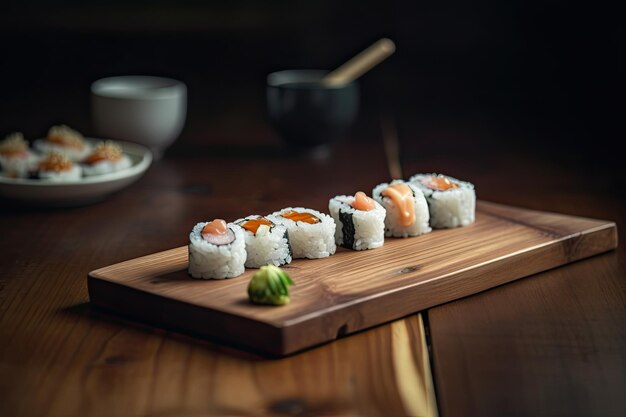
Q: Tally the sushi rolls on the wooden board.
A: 6